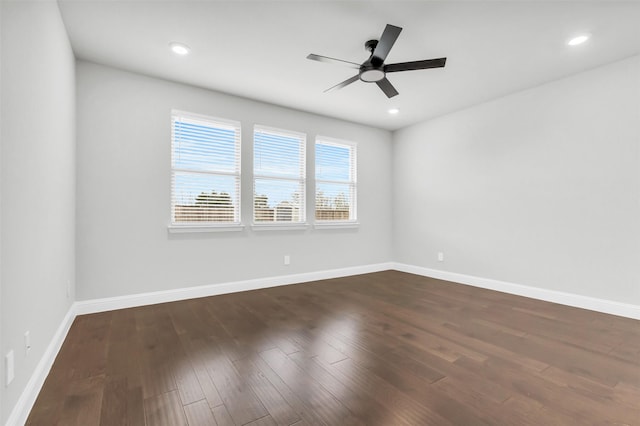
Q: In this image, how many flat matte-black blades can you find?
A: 5